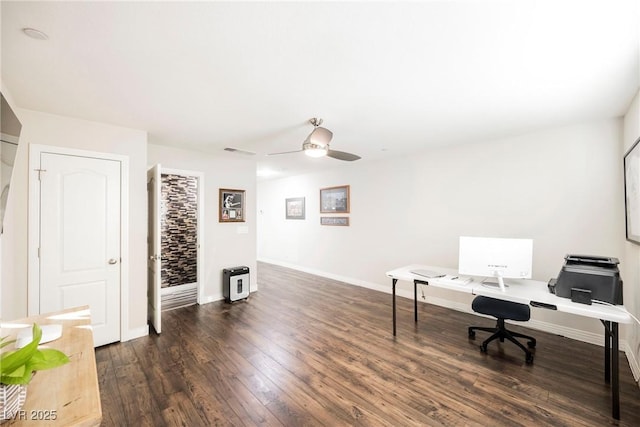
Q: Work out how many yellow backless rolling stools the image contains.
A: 0